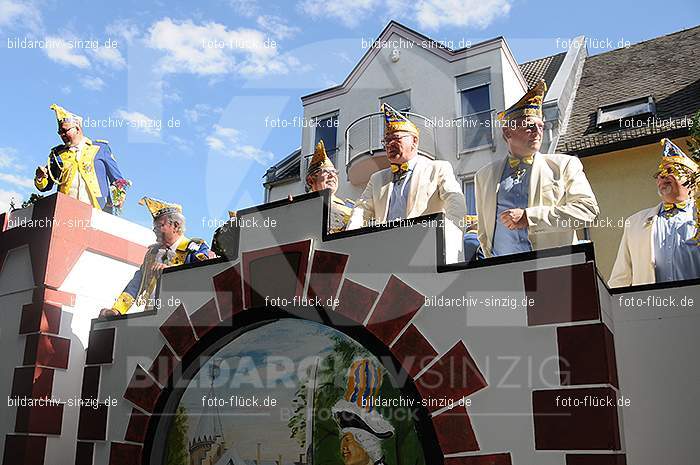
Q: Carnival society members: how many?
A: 6